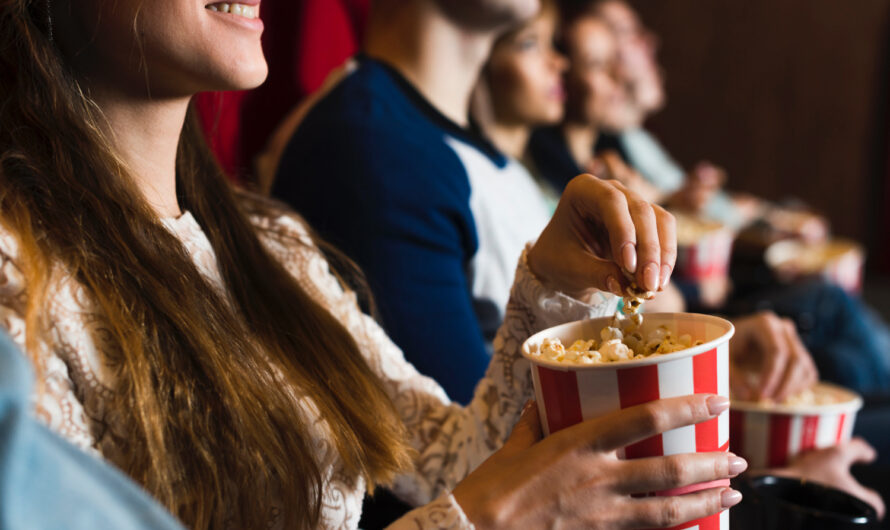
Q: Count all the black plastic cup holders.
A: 1